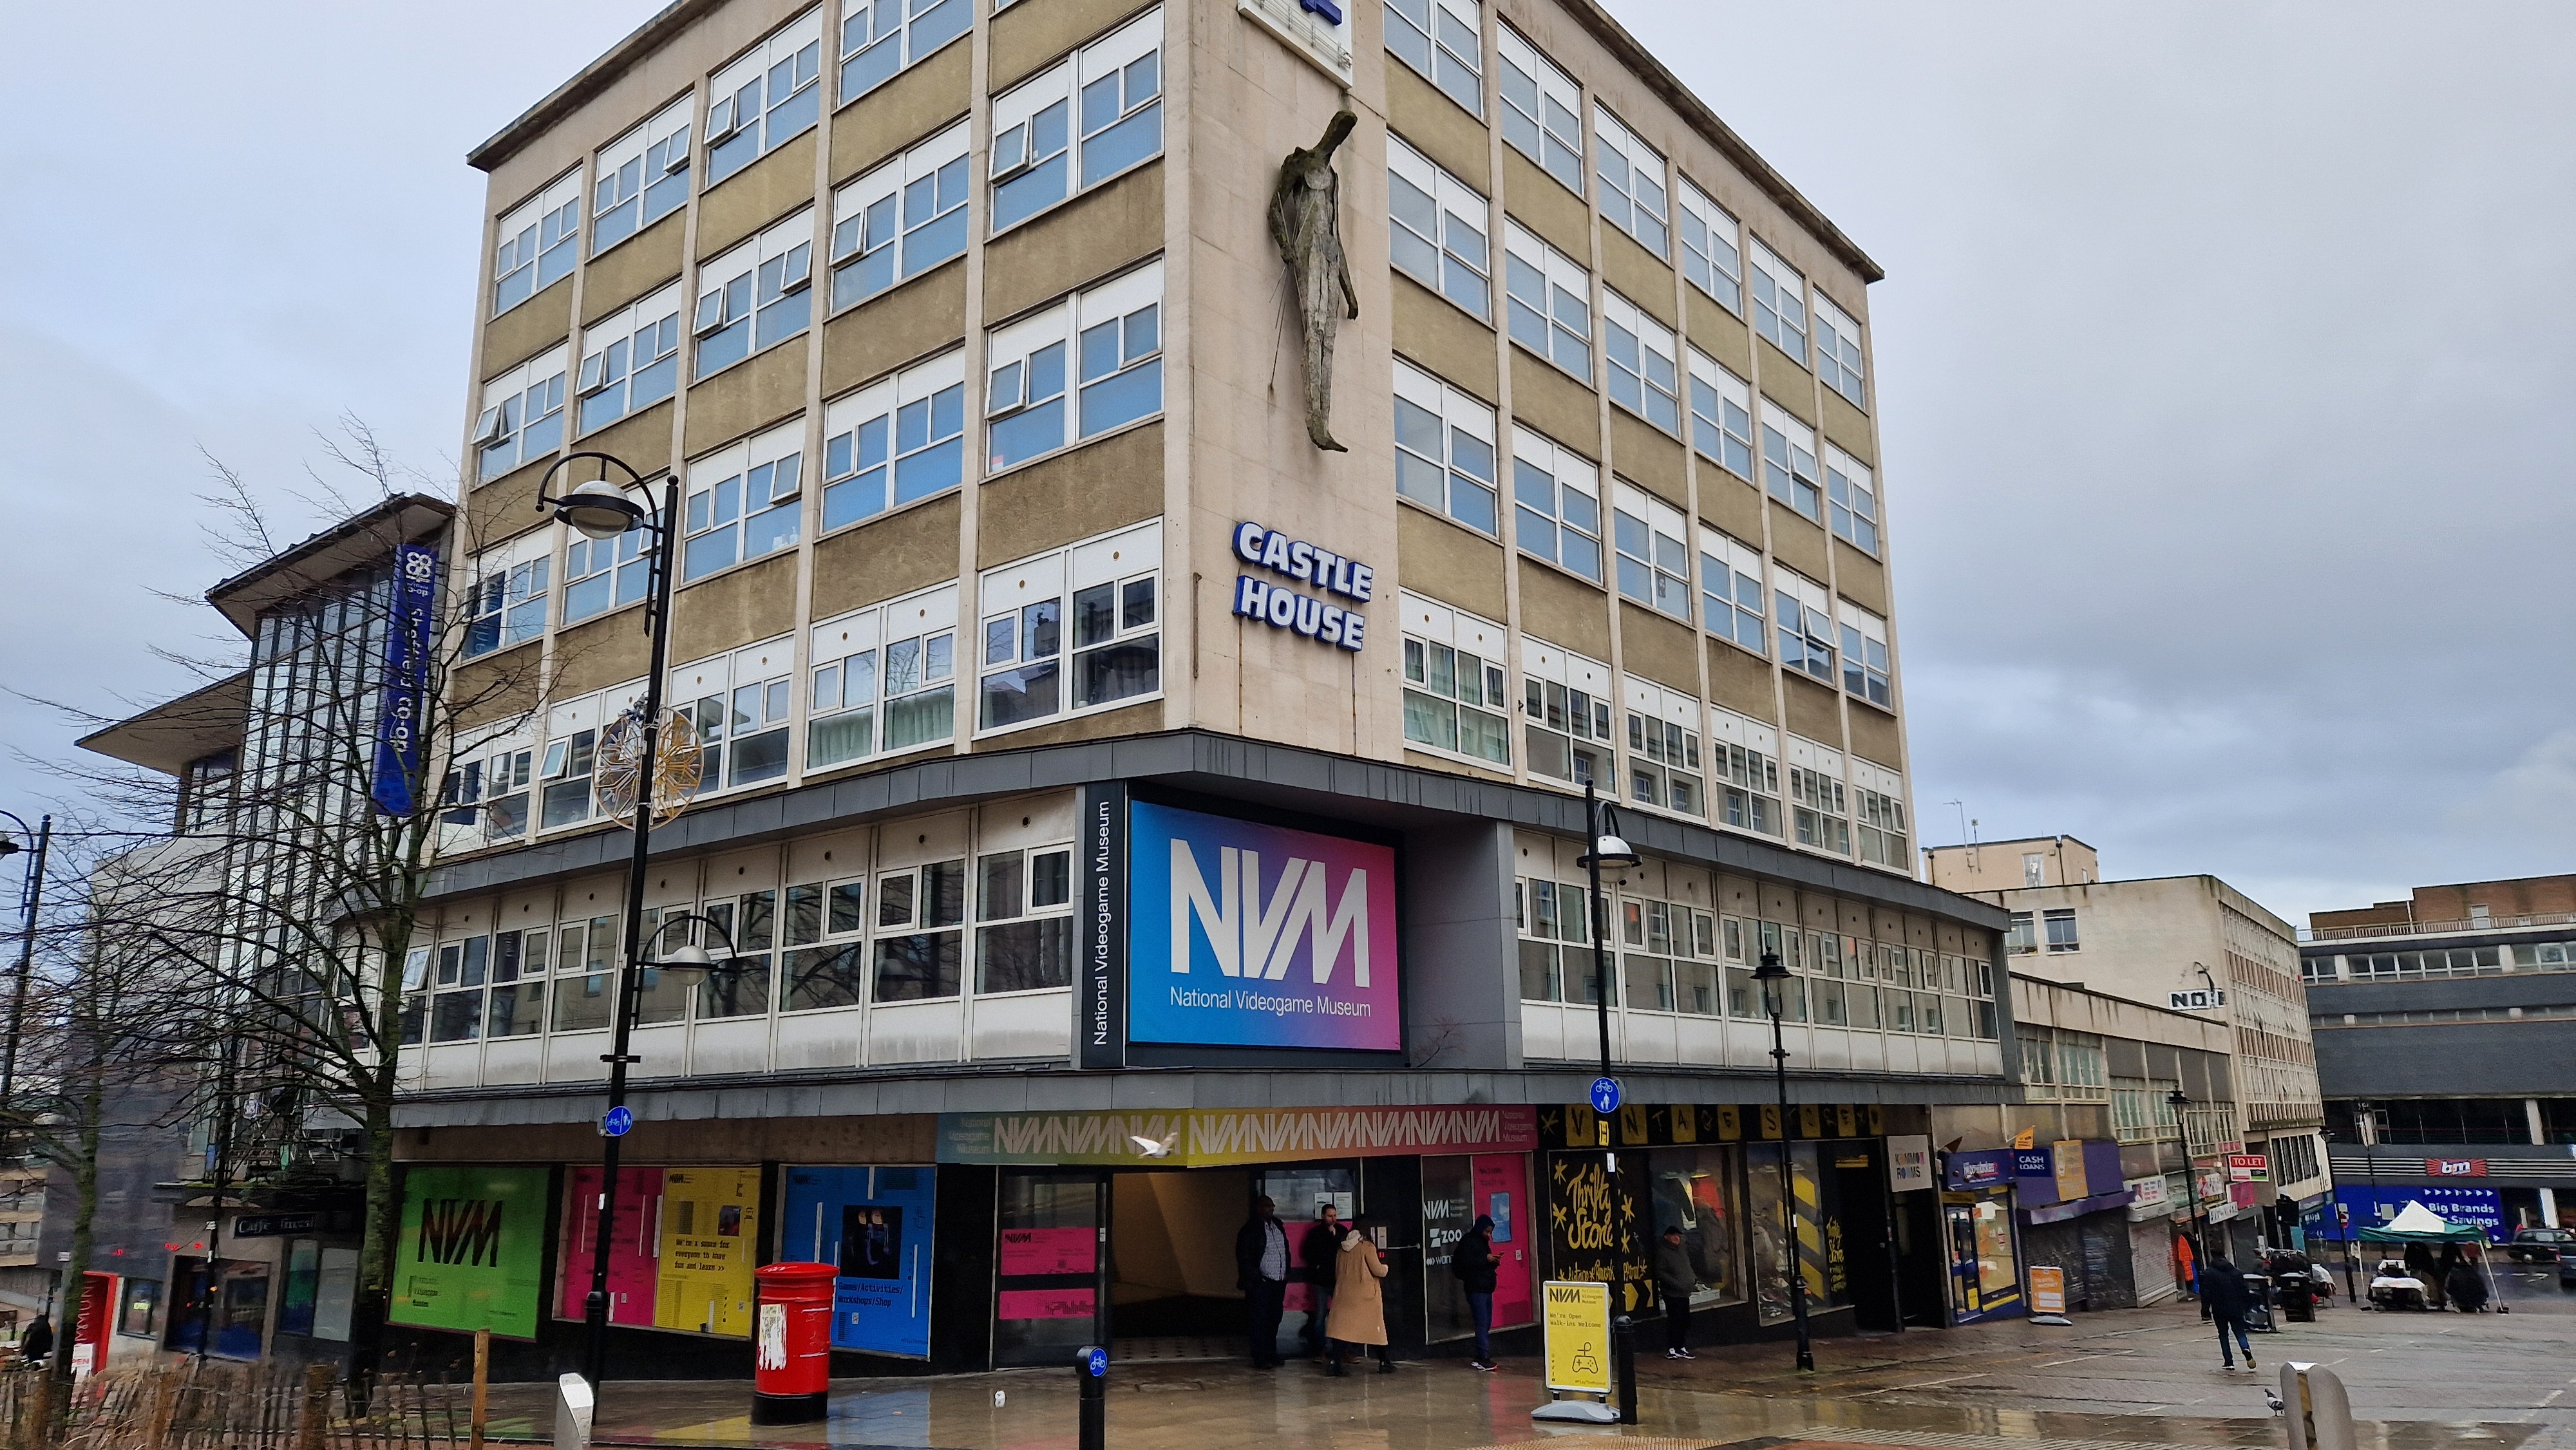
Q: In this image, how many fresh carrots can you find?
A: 0